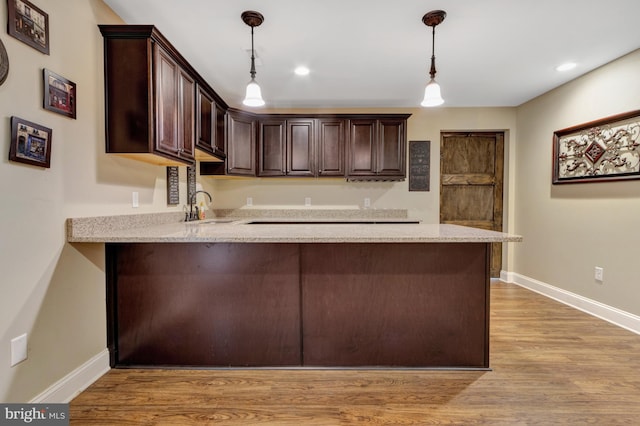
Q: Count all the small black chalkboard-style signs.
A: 3